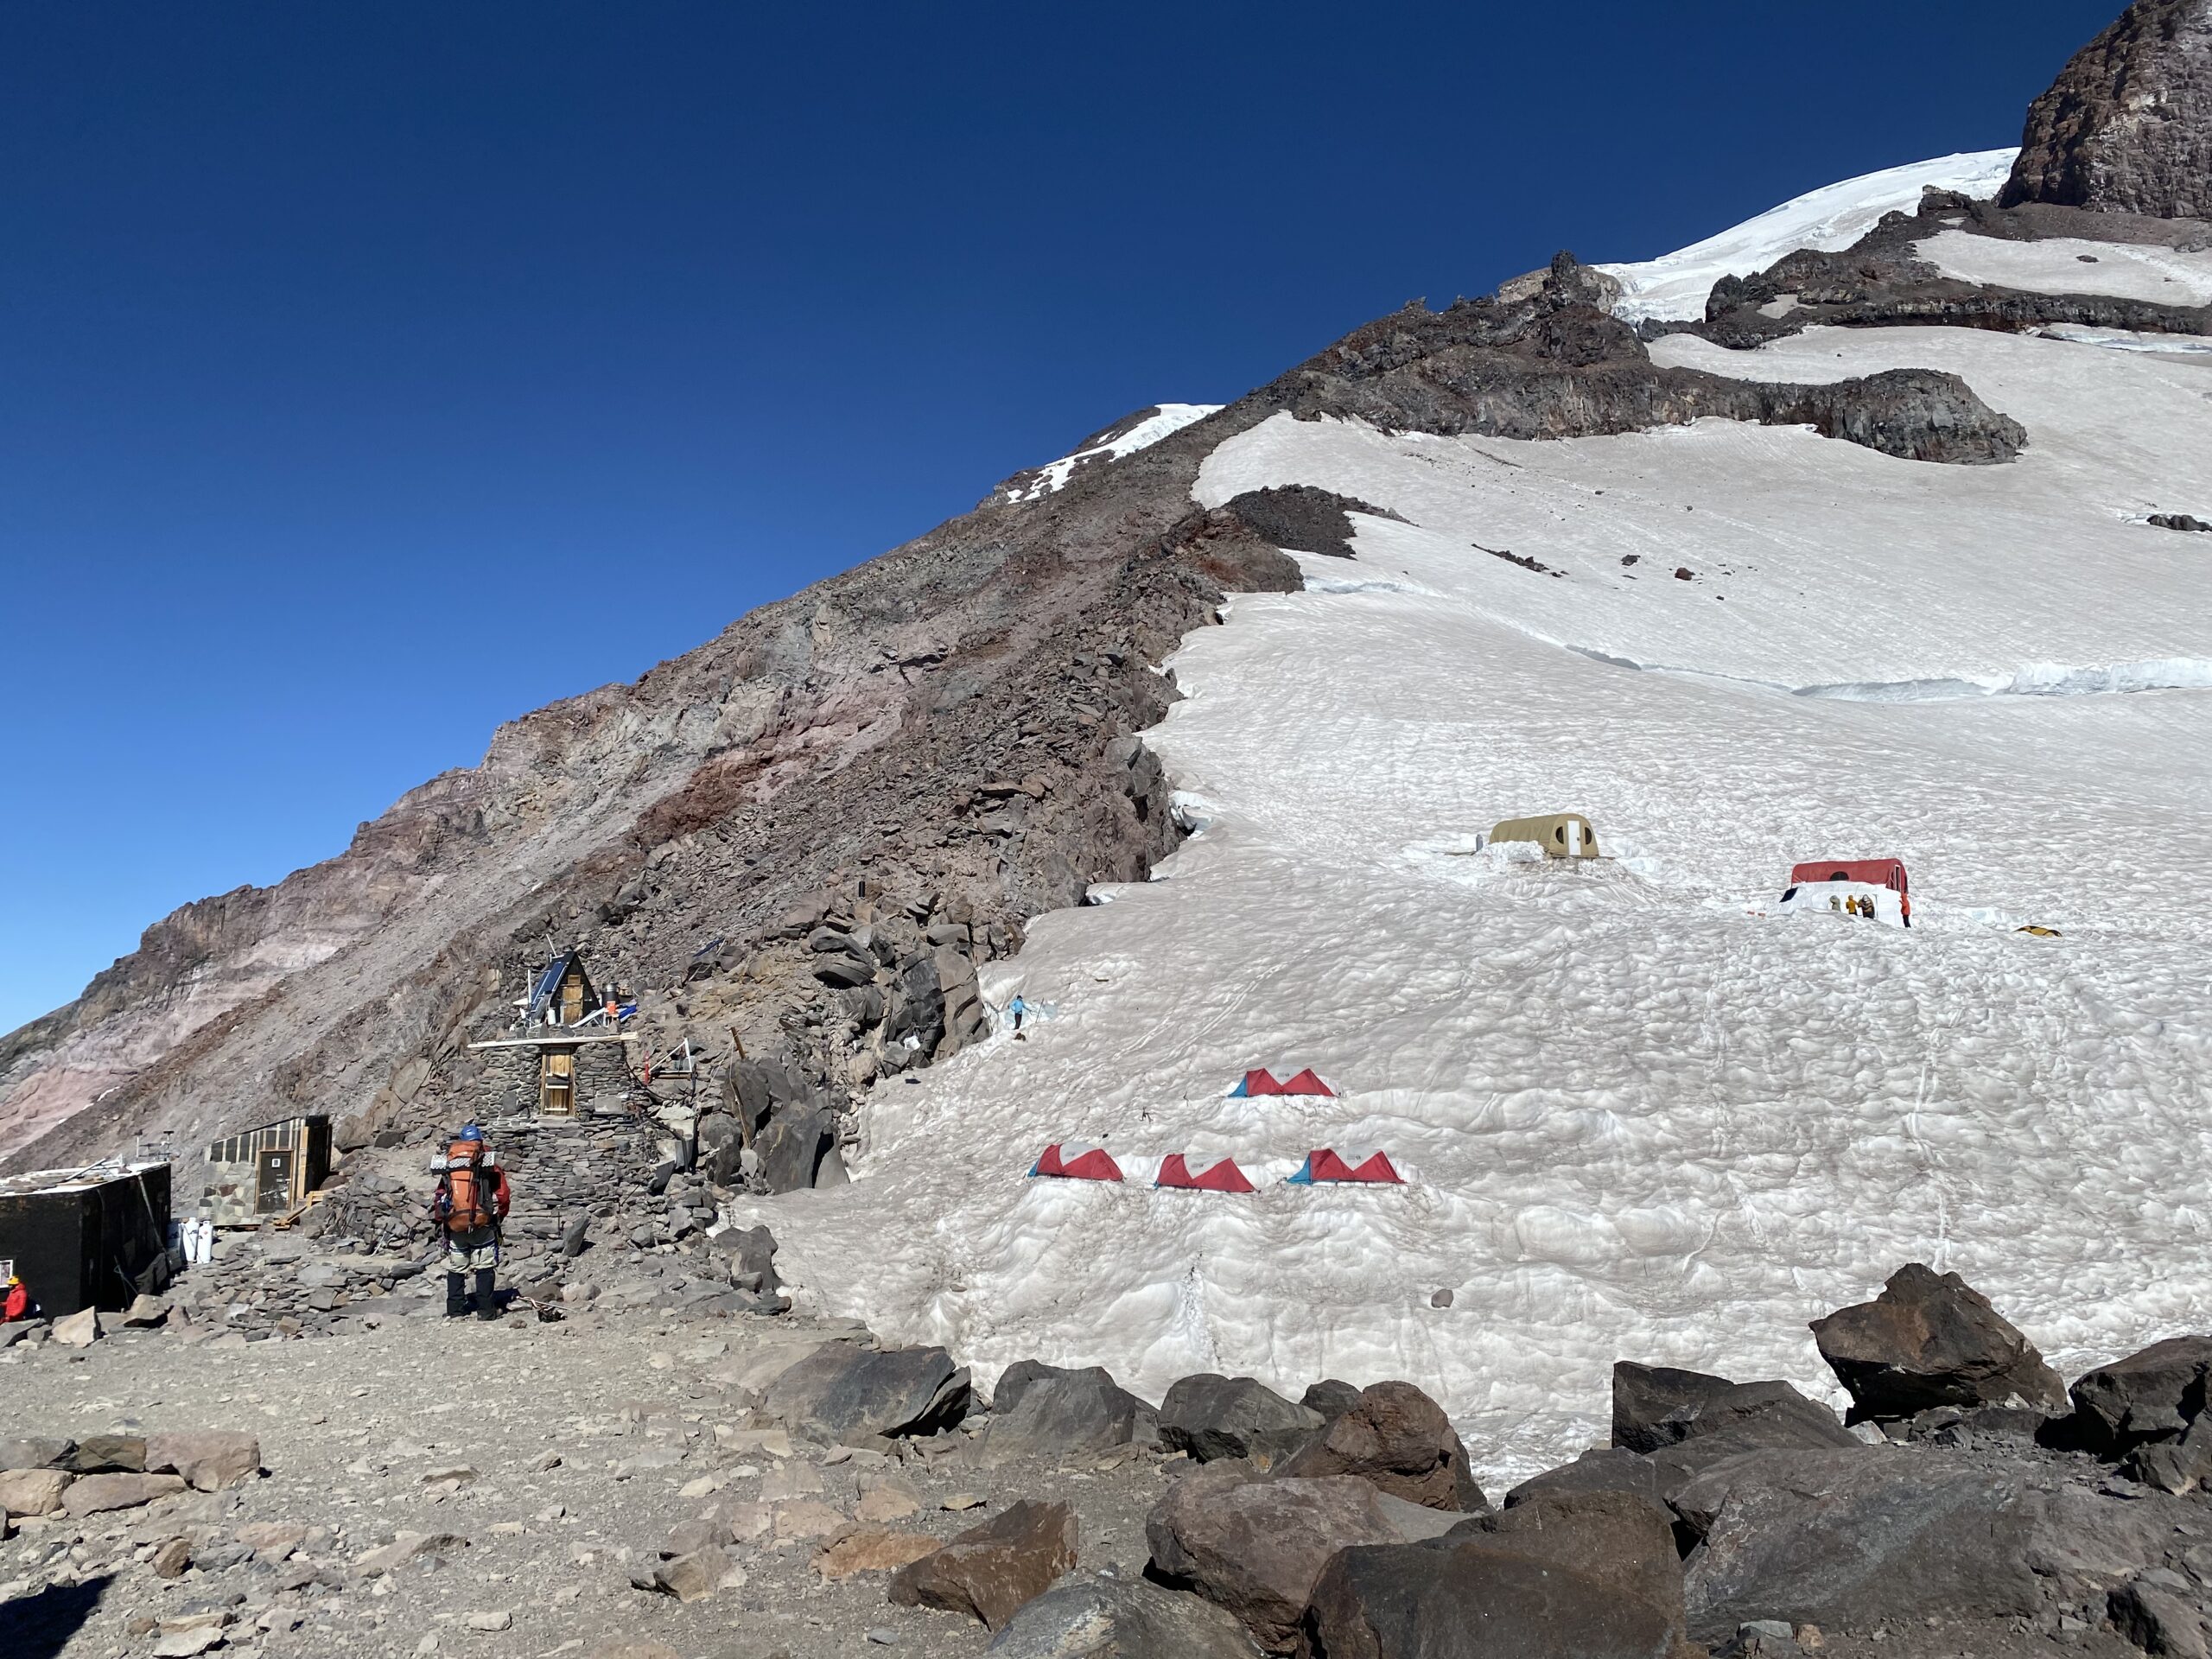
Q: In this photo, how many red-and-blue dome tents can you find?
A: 4